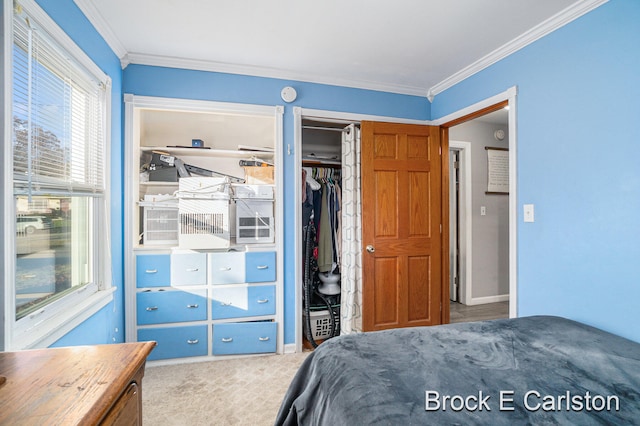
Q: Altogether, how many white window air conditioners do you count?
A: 3